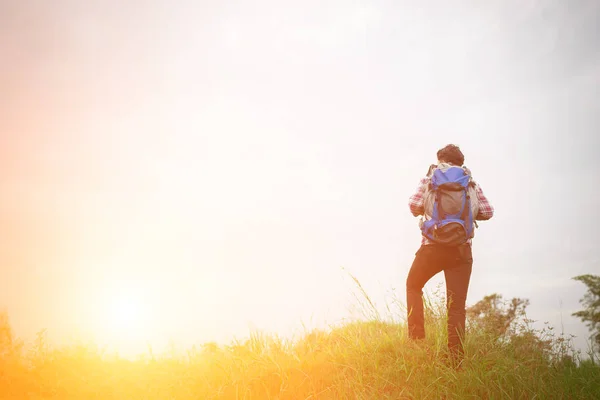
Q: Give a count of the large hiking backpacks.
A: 1